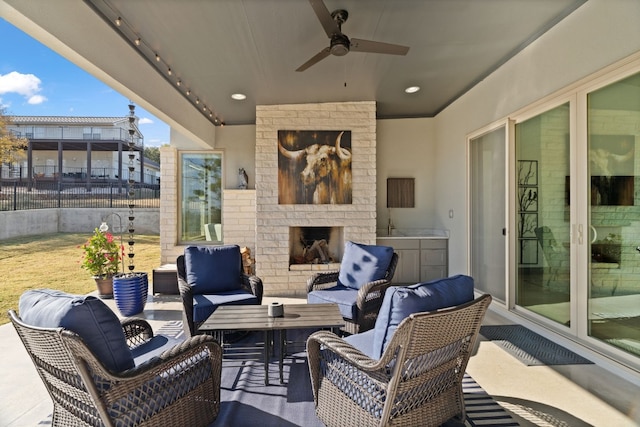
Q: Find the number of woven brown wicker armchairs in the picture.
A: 4